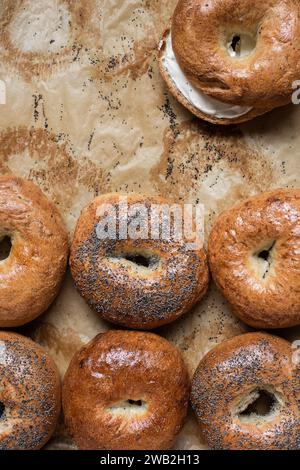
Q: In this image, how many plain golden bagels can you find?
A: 4